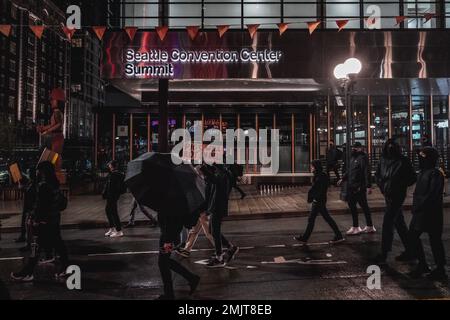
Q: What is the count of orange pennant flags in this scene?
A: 15